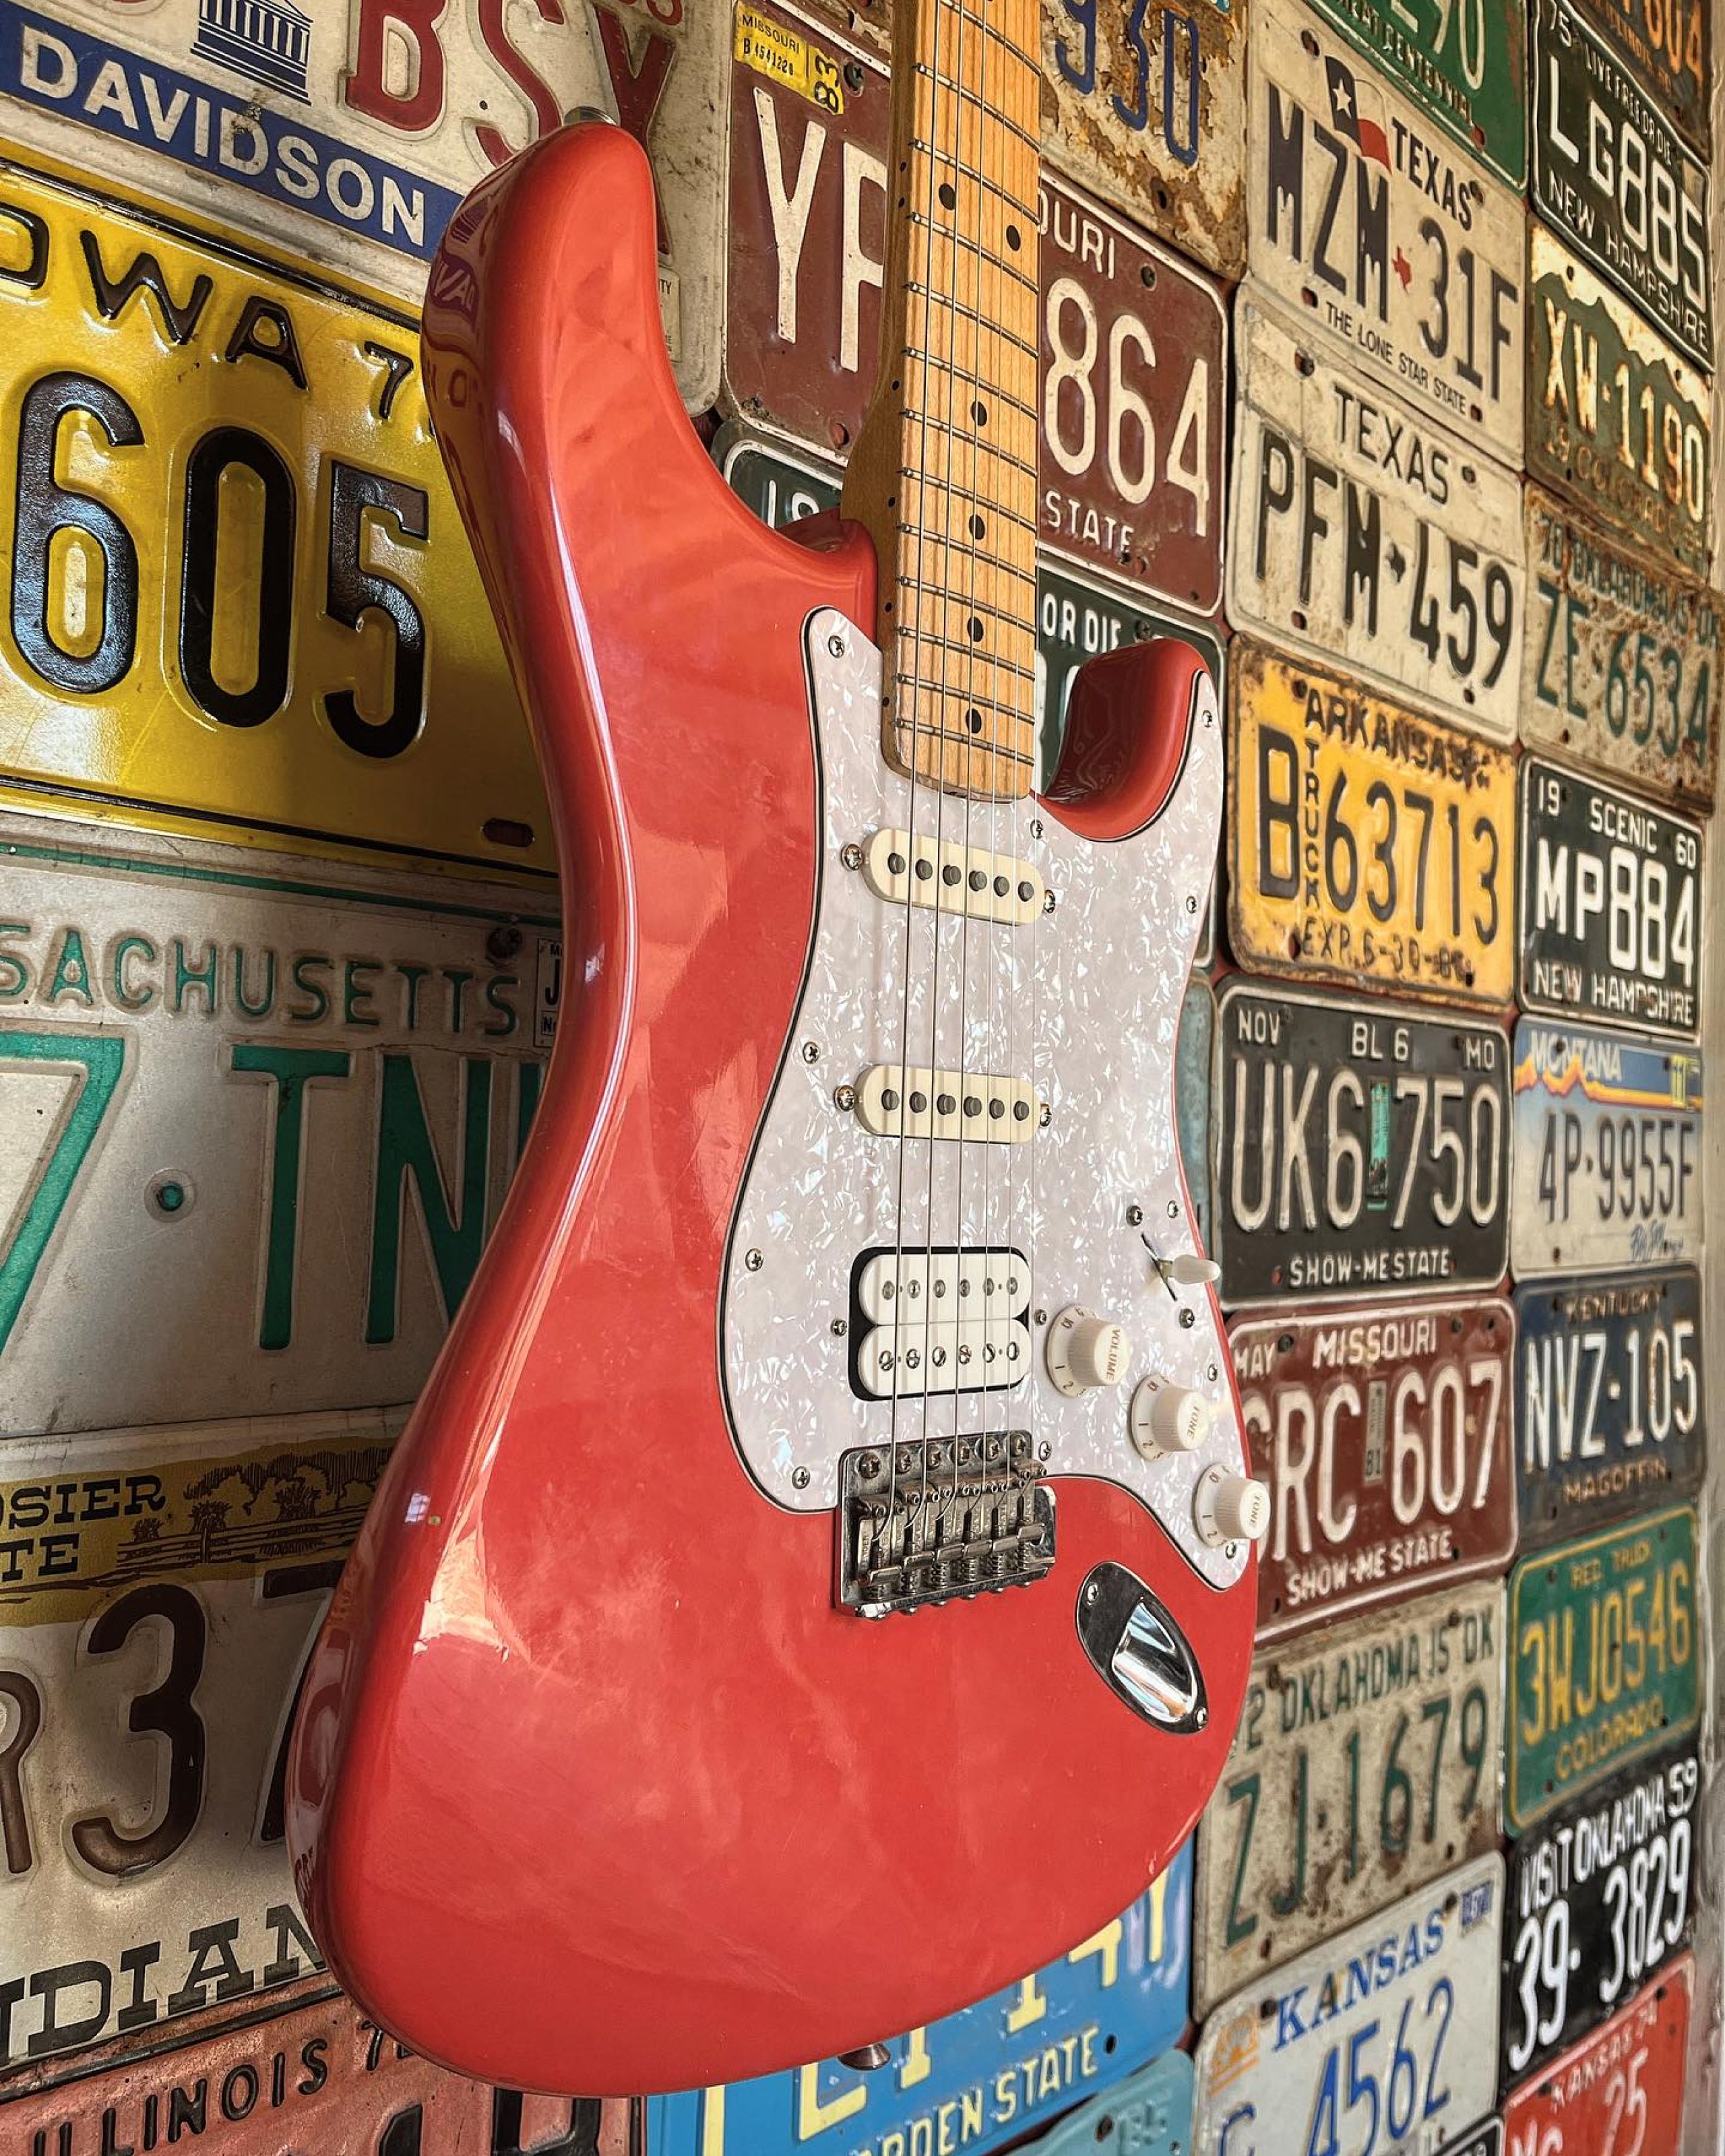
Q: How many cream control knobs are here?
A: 3